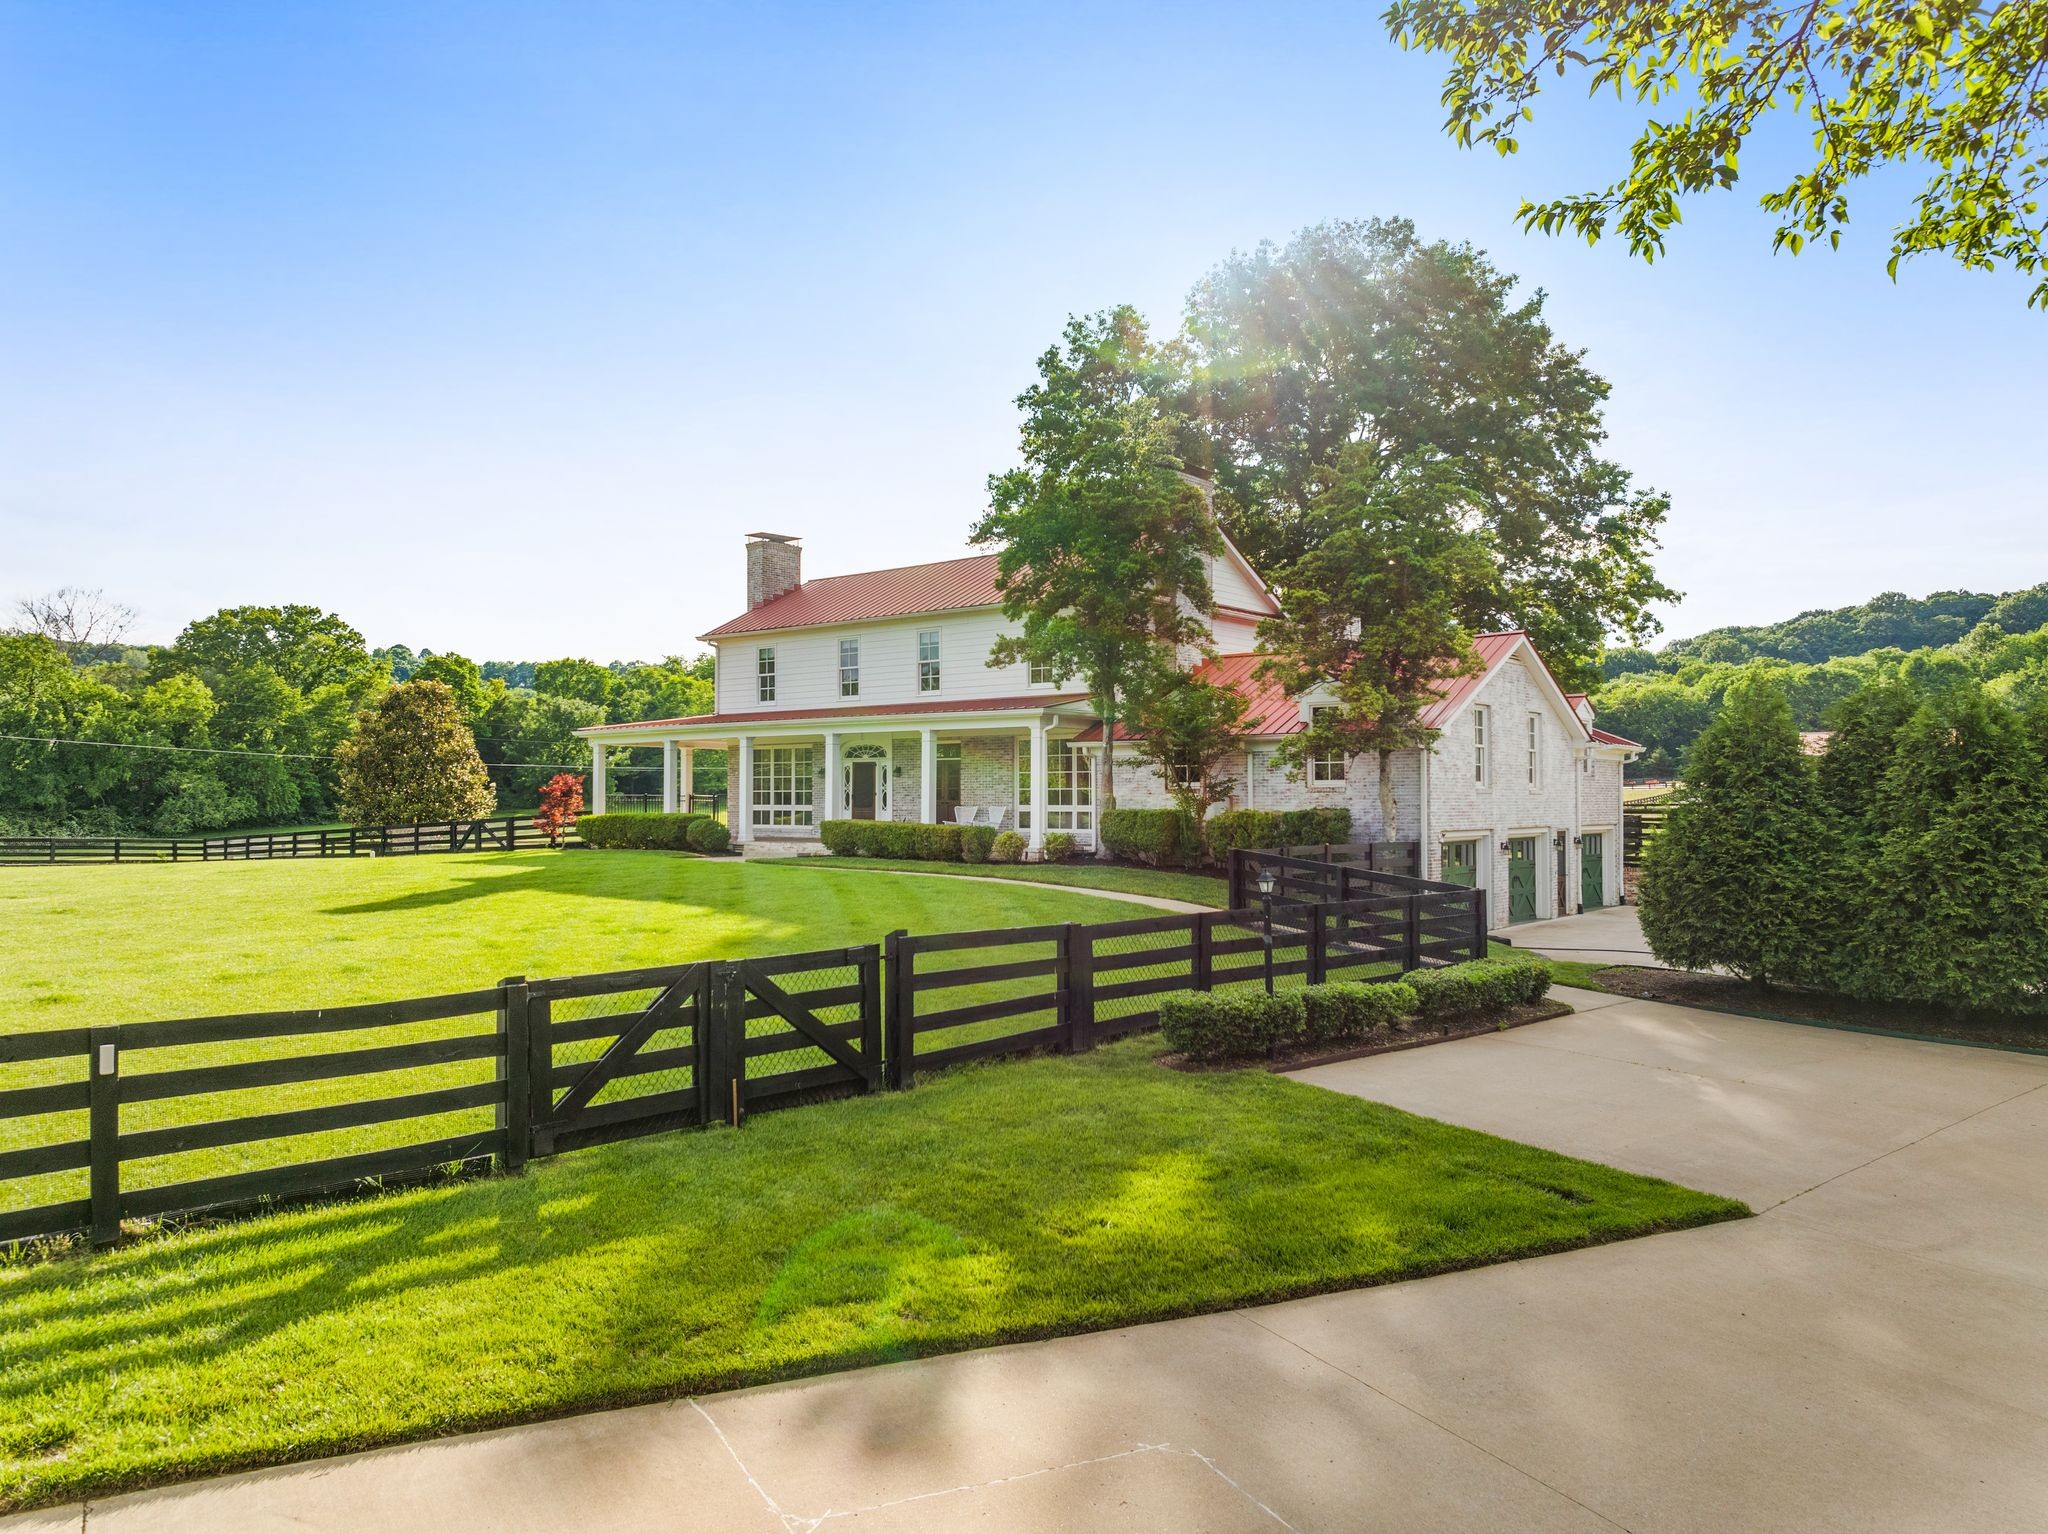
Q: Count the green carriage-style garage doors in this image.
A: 3